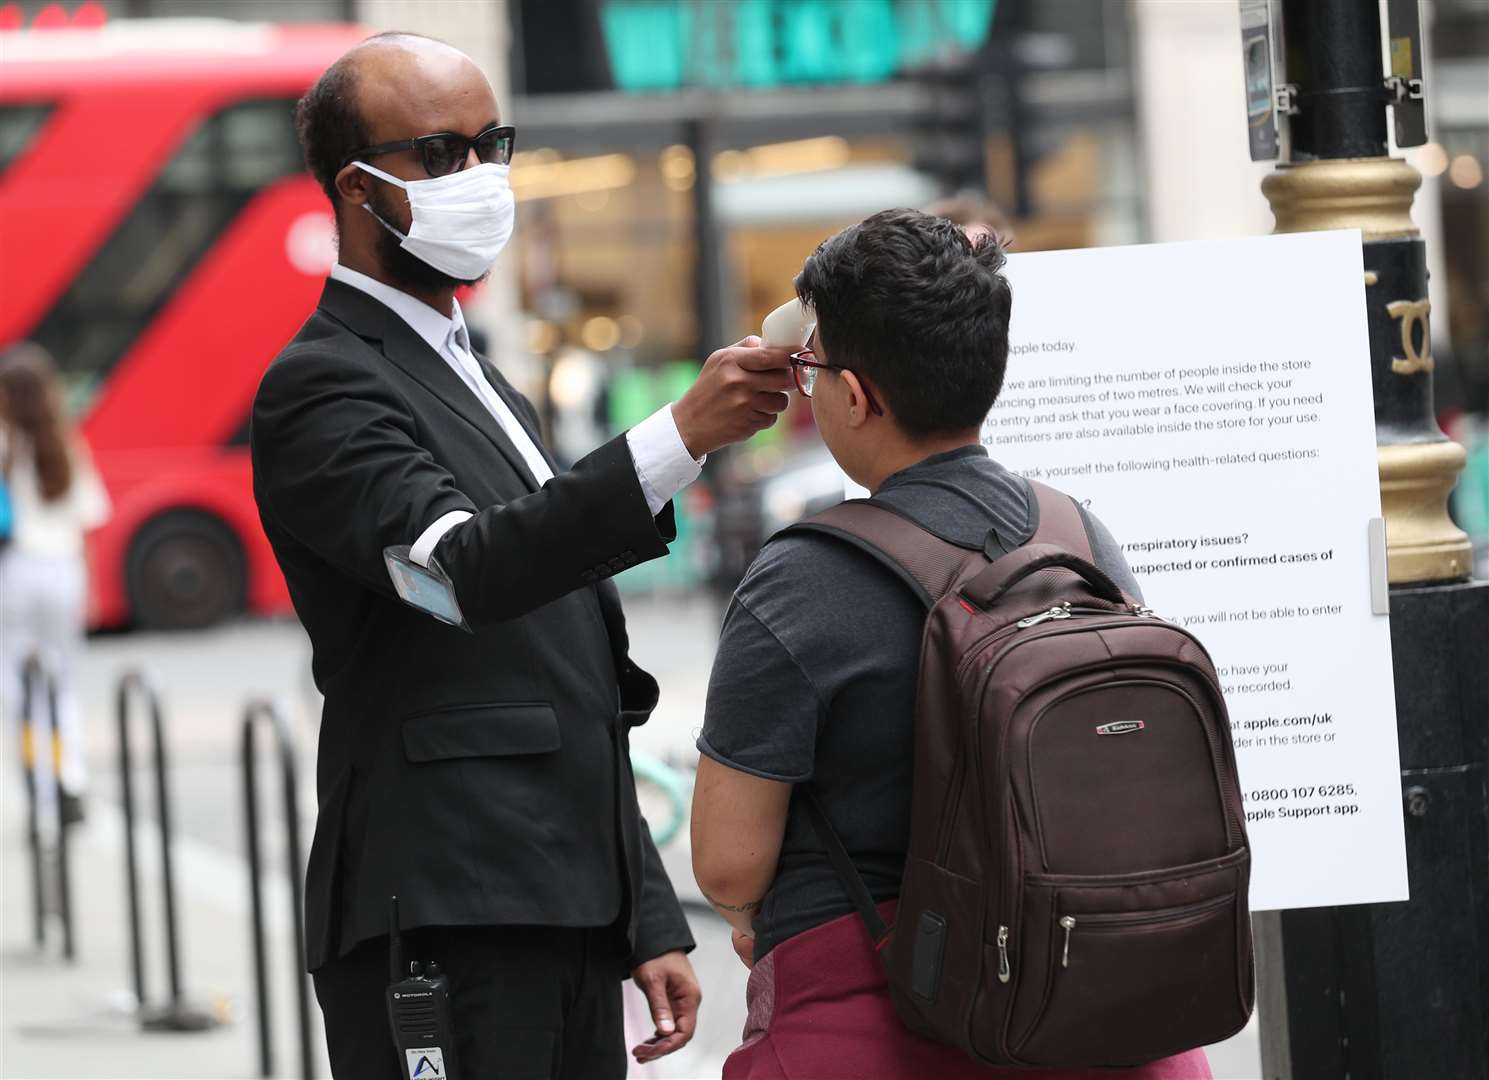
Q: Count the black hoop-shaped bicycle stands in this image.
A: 3